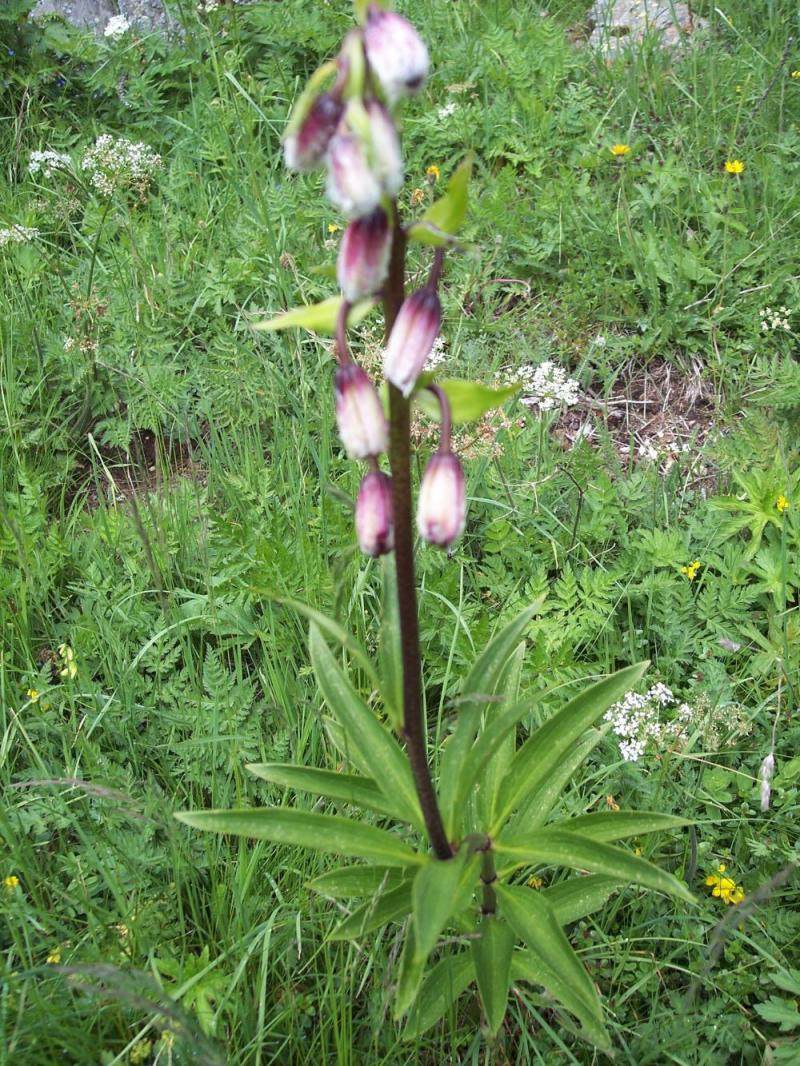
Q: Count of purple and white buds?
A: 9